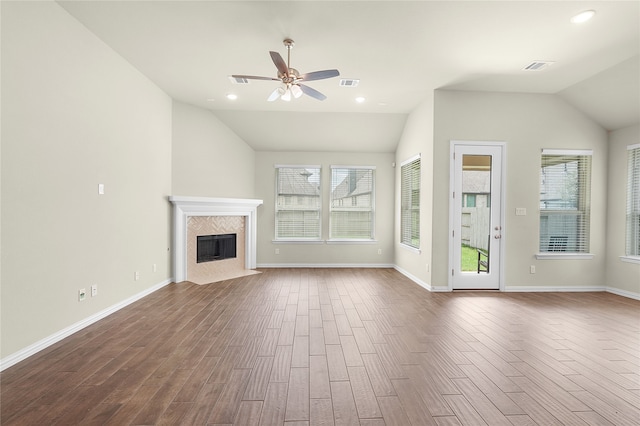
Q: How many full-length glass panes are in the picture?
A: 1